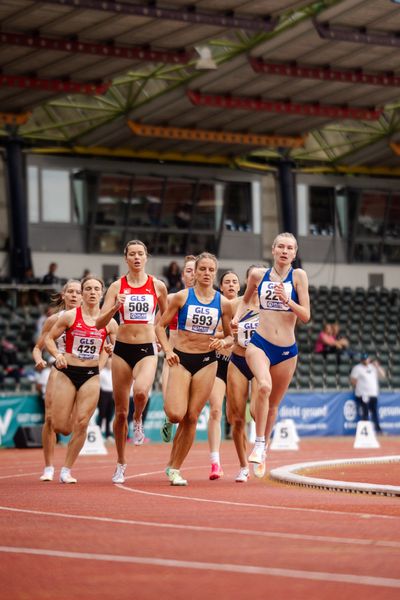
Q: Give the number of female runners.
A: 8